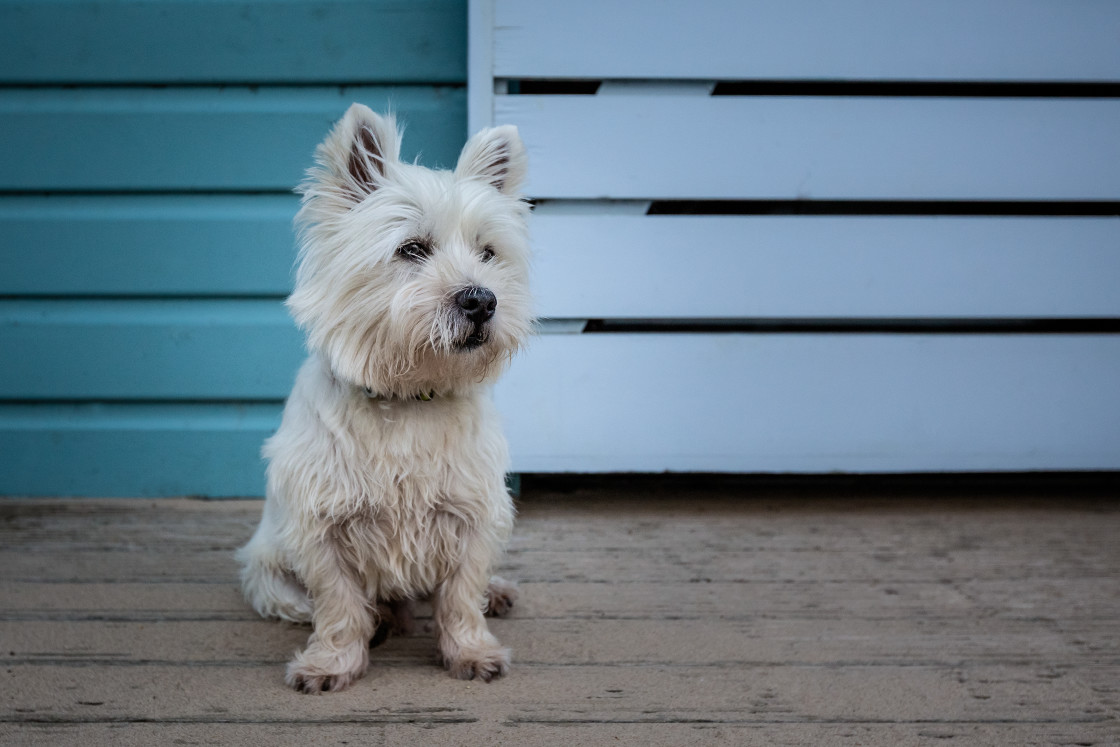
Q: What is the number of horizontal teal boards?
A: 5